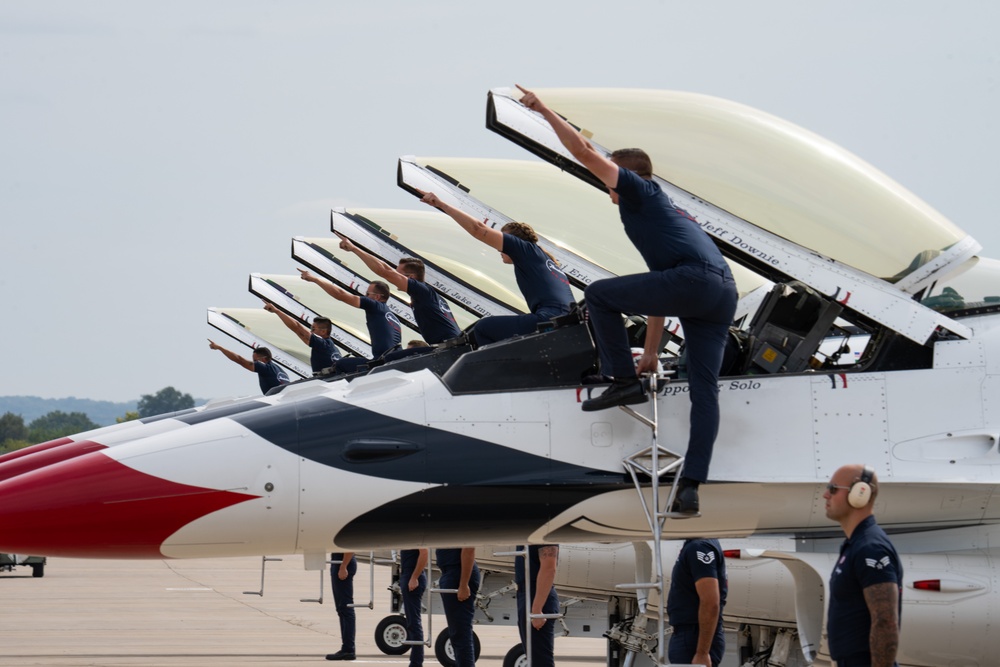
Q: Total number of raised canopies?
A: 6